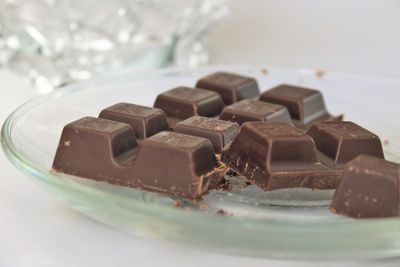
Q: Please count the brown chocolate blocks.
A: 11